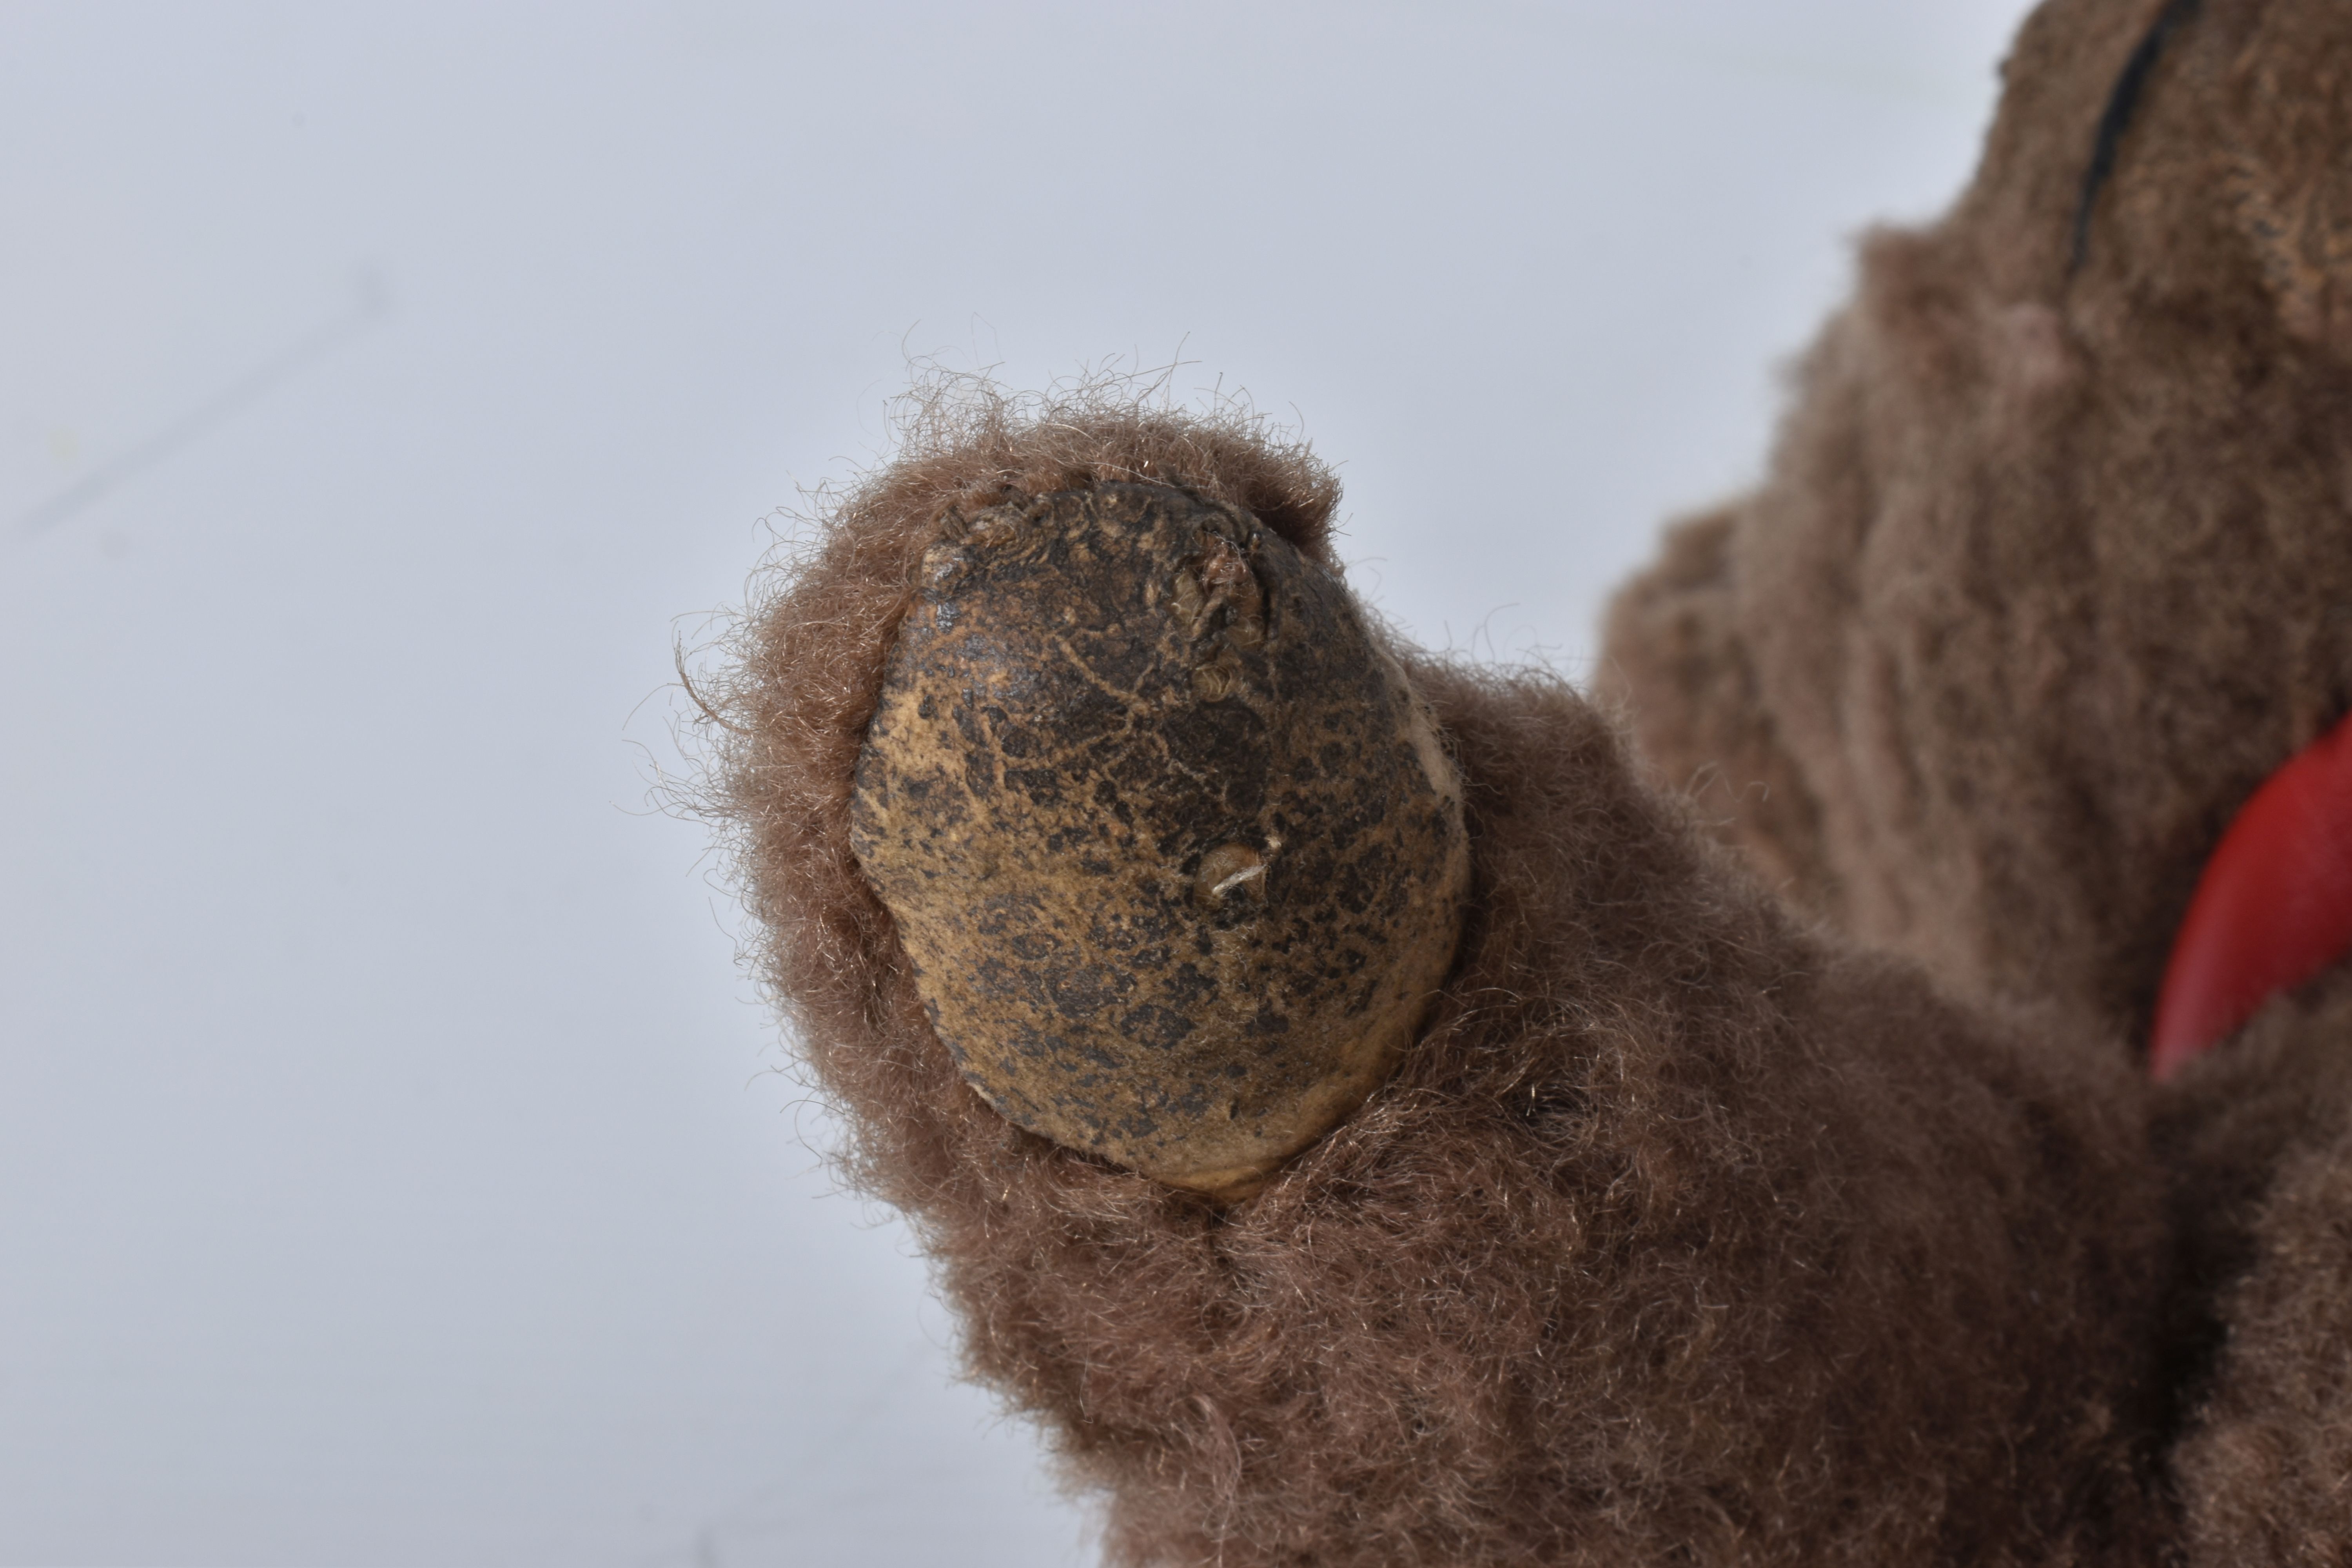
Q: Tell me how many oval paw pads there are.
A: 1